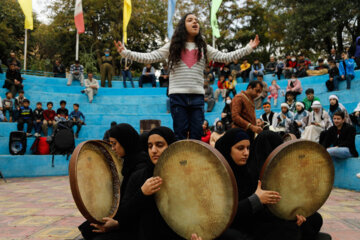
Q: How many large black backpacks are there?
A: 1